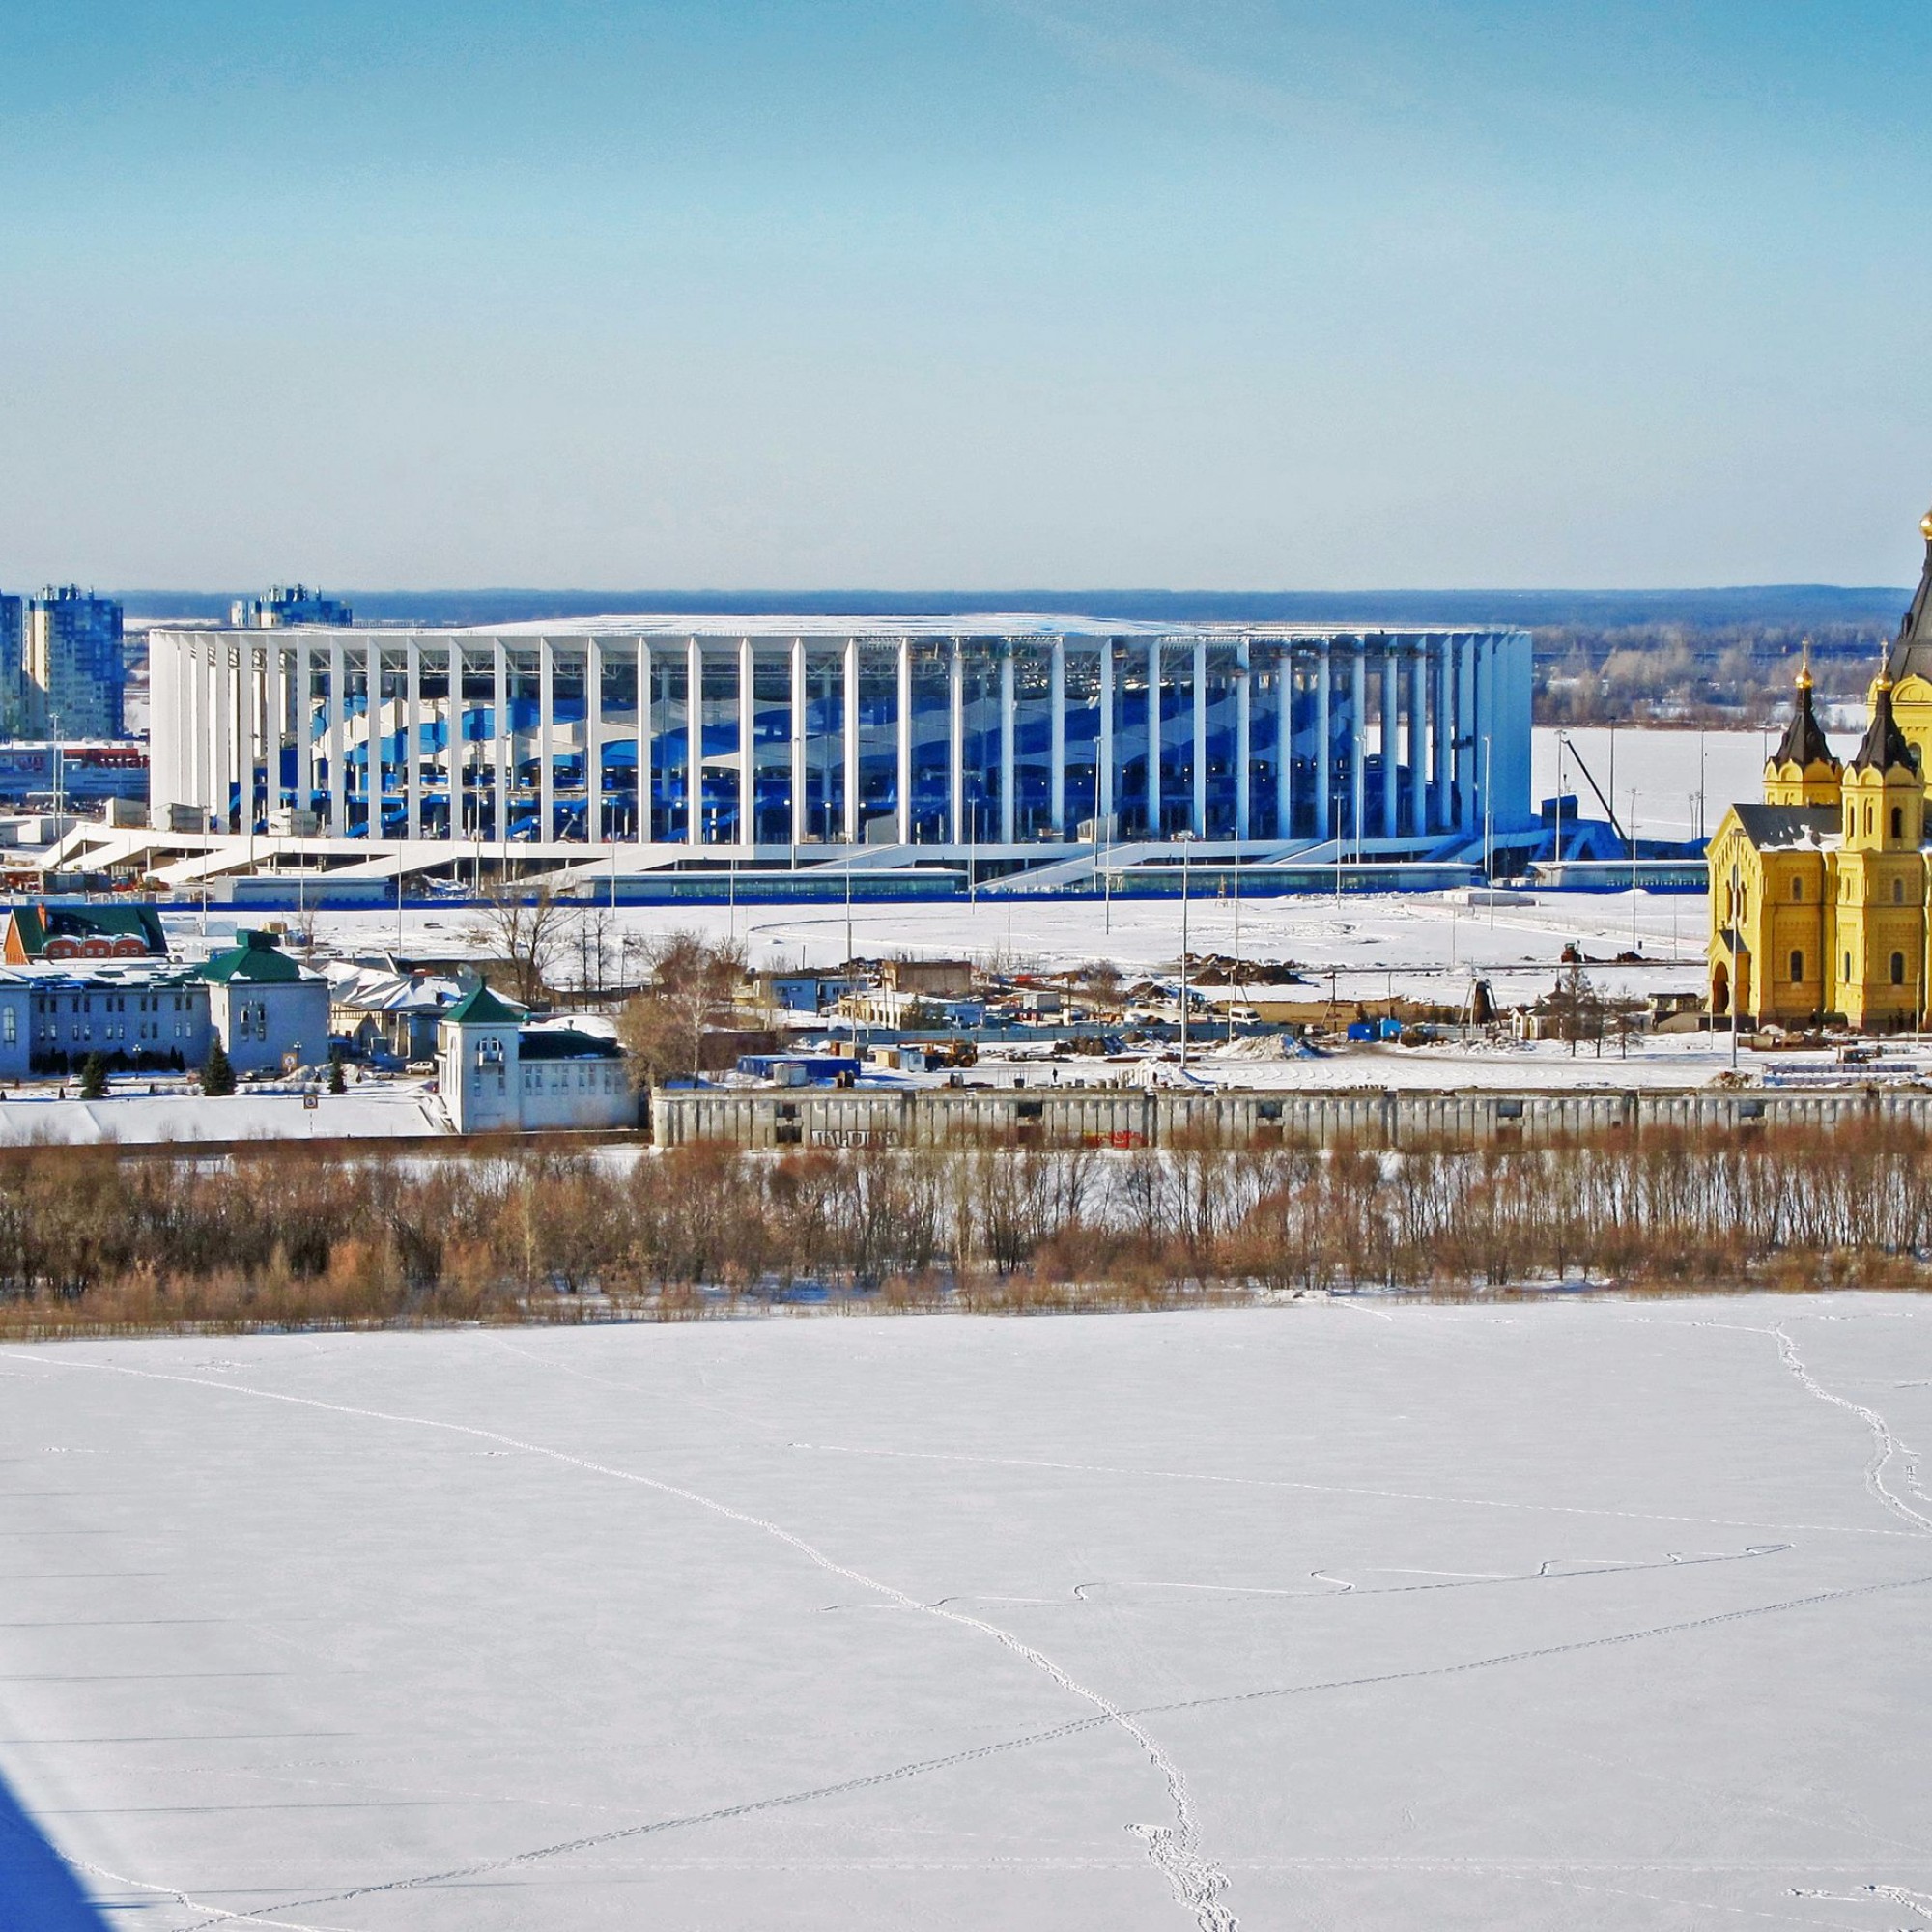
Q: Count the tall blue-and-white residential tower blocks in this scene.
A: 3